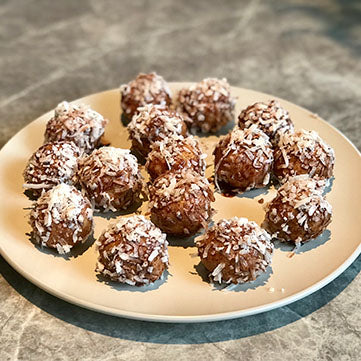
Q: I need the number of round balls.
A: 15